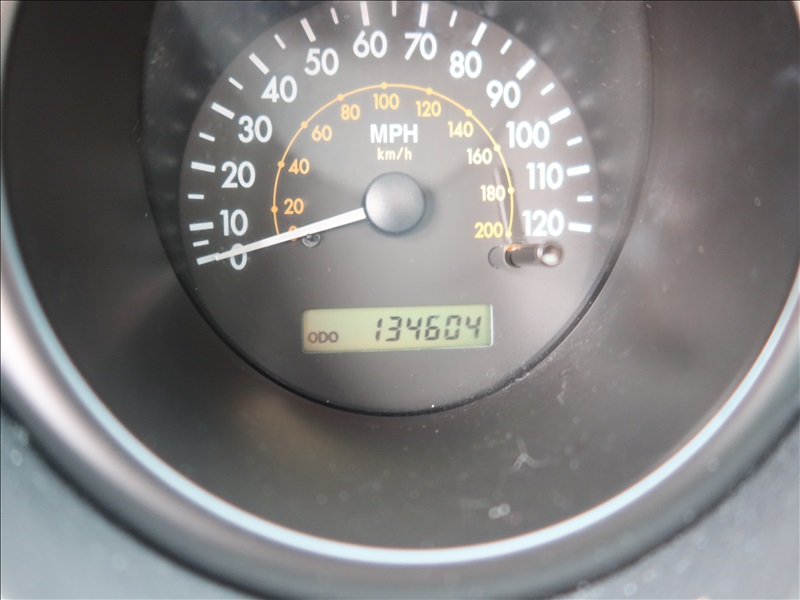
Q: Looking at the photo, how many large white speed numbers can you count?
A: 13